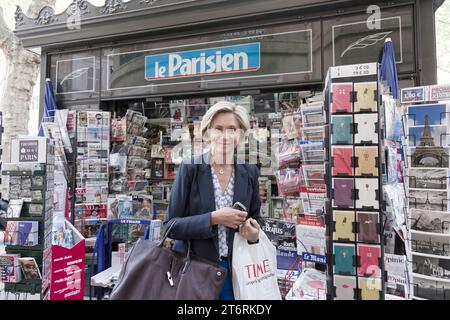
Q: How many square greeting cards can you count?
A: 14